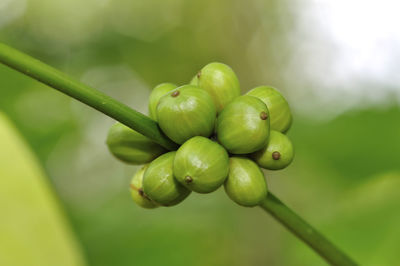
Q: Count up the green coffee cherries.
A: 11